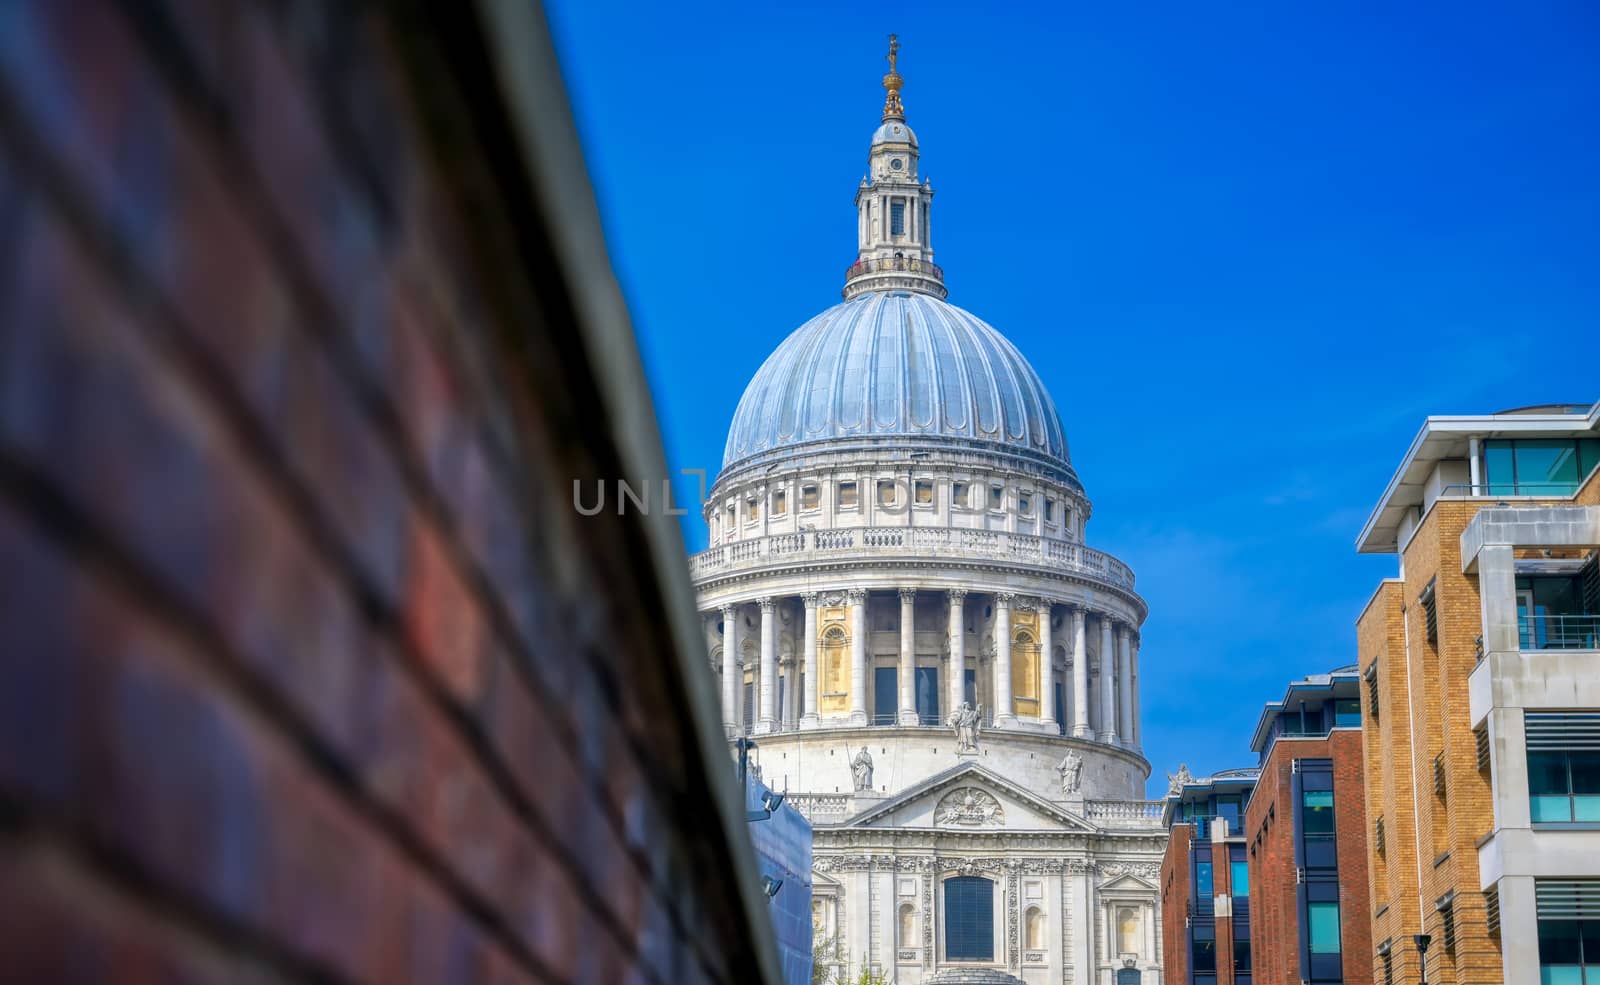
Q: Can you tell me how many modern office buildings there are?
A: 3